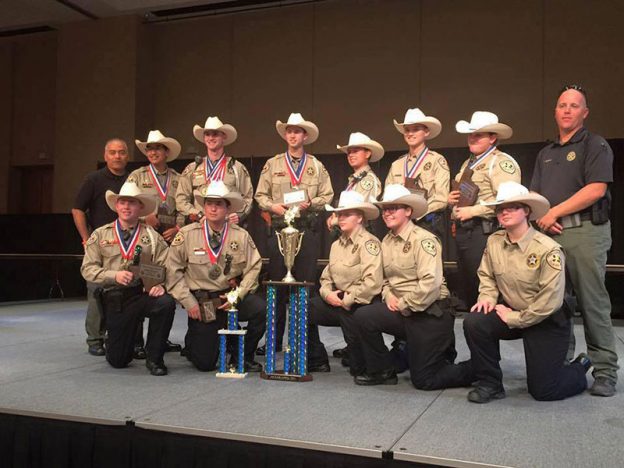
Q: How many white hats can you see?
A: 11